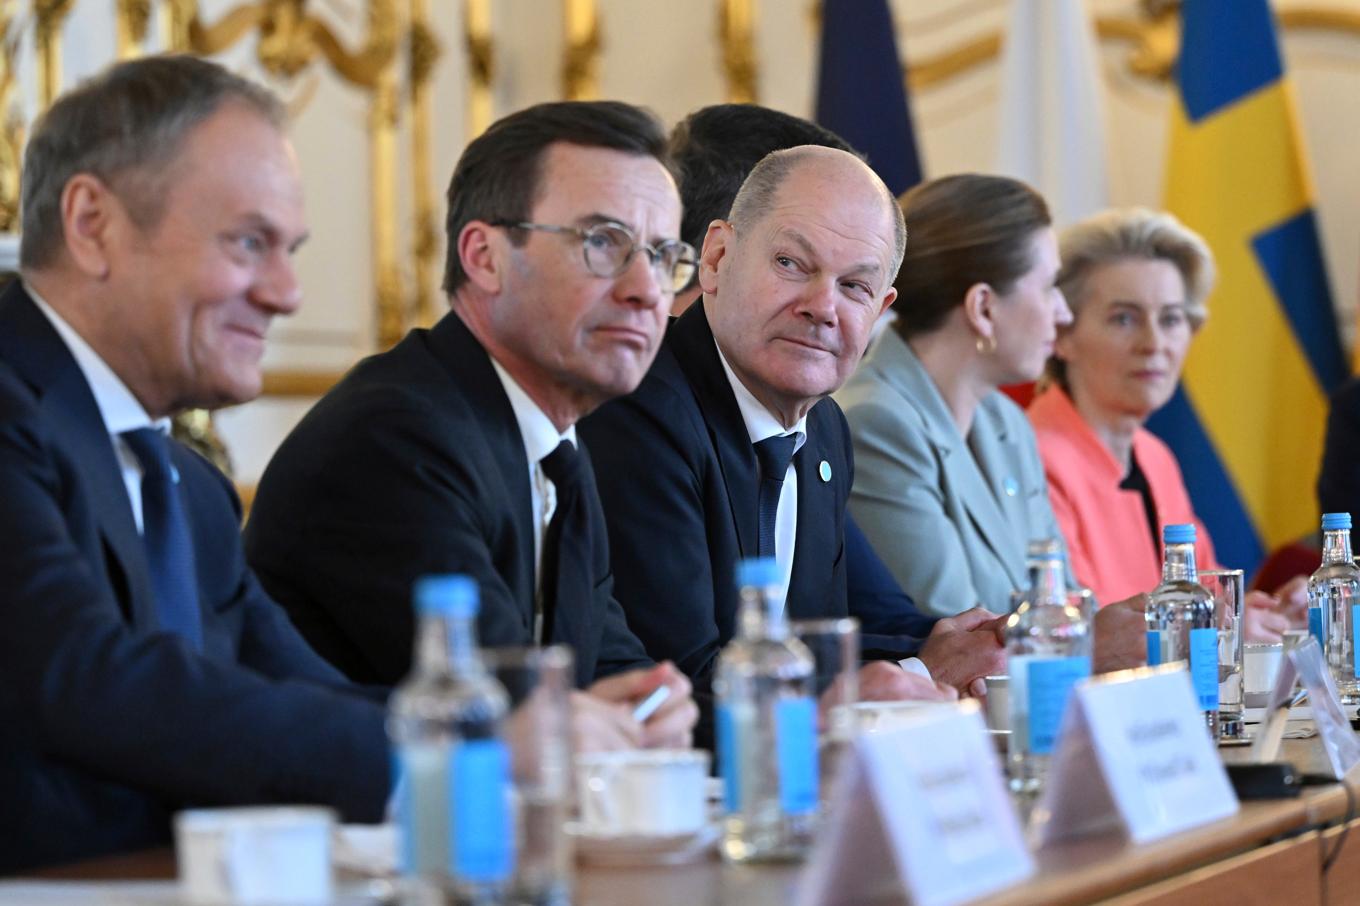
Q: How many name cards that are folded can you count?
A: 3